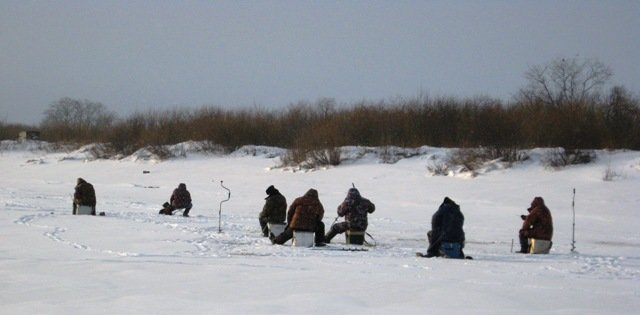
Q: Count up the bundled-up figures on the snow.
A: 7